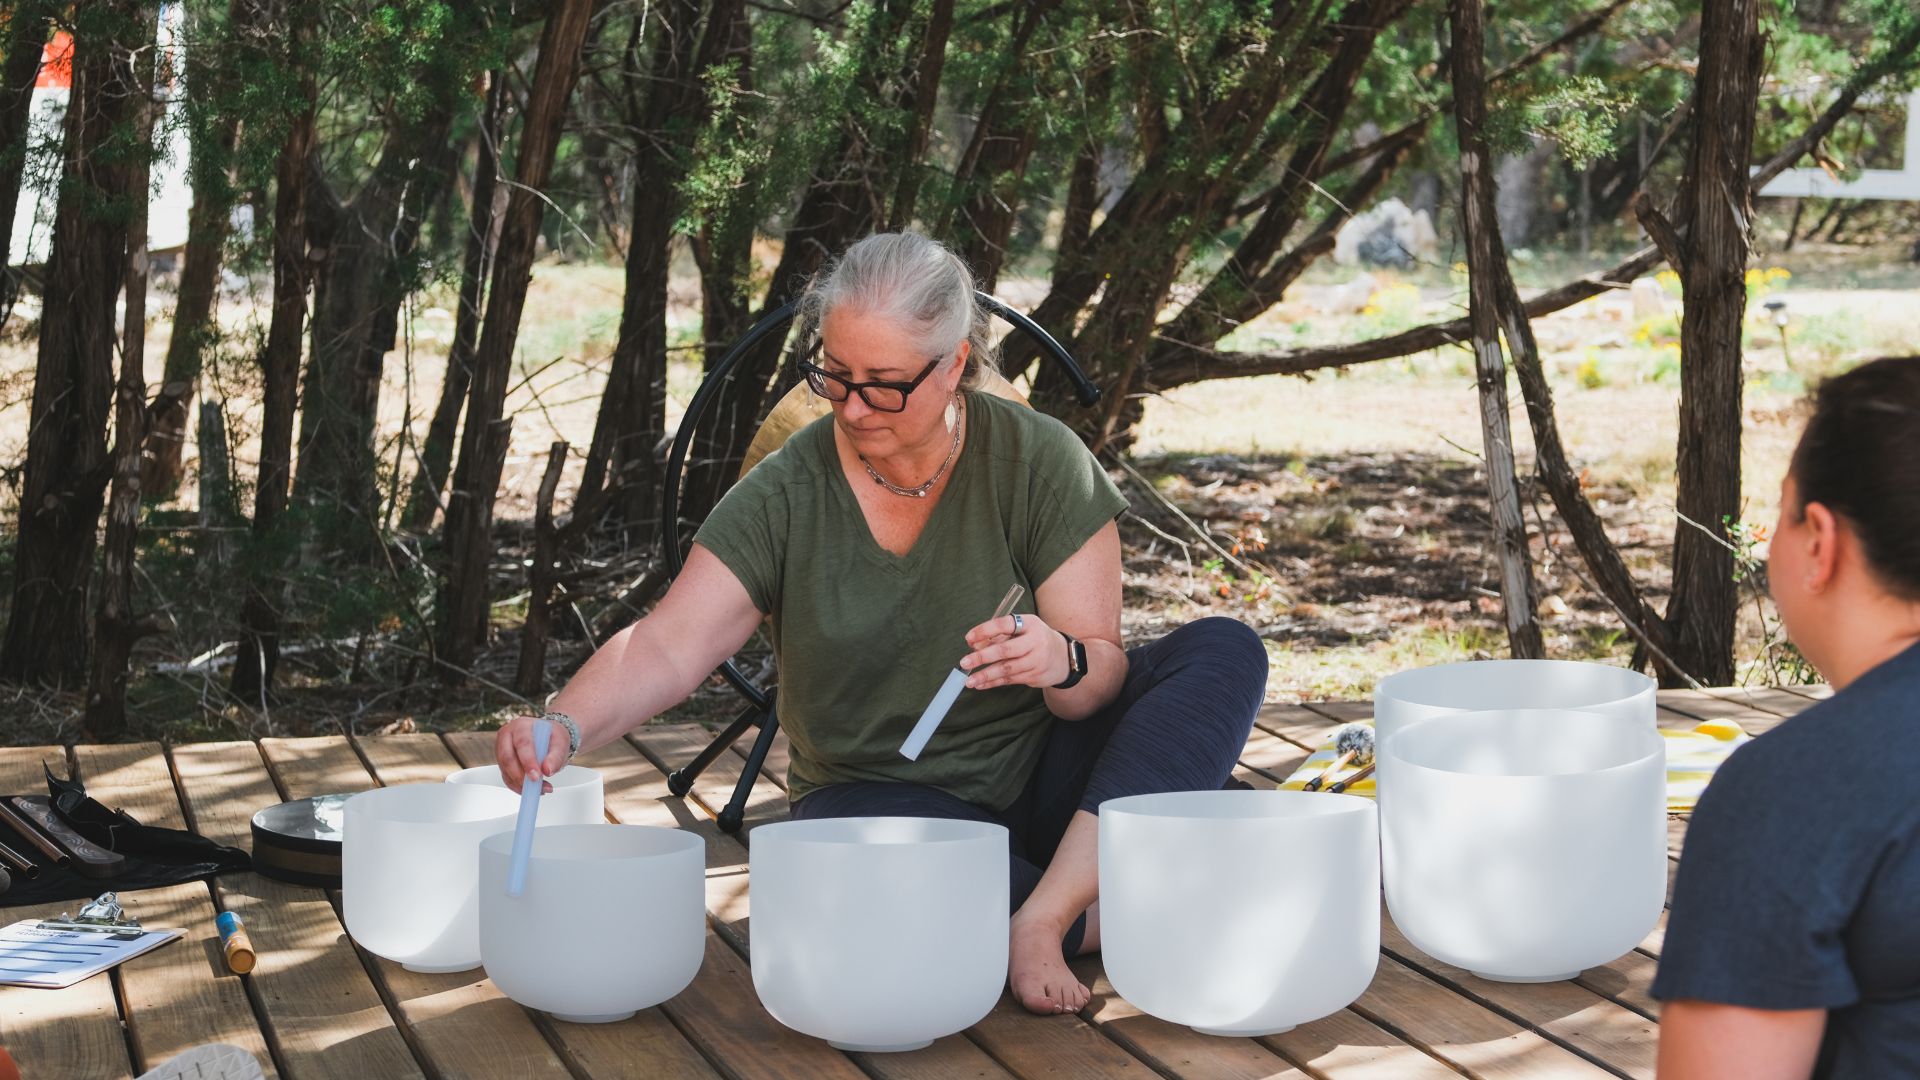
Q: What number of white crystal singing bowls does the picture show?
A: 7